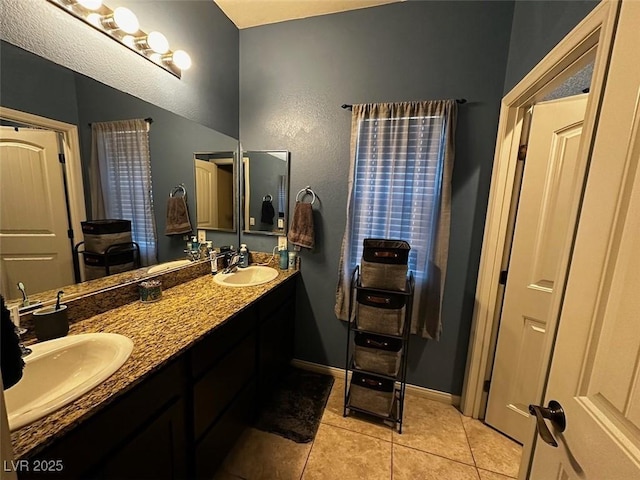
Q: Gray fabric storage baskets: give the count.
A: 4